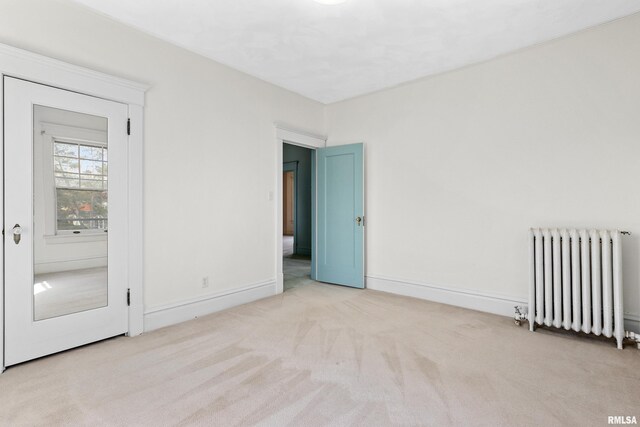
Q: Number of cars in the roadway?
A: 0